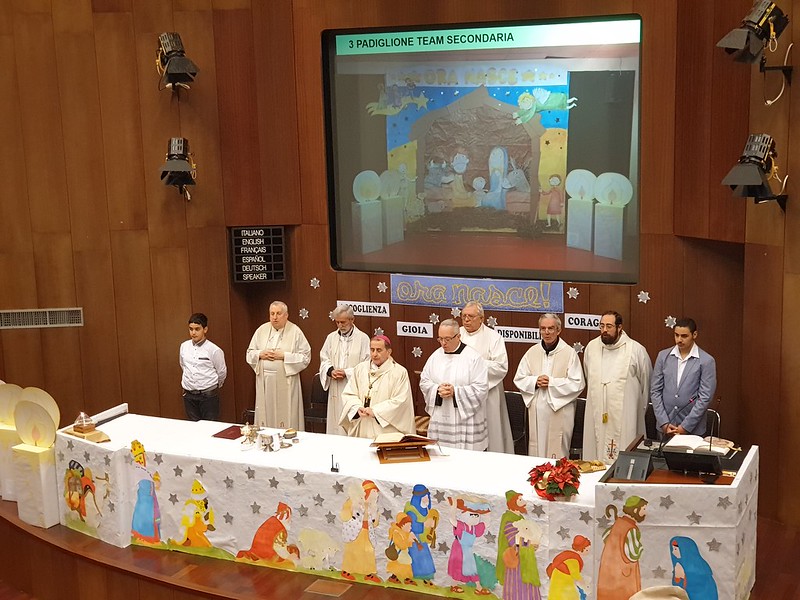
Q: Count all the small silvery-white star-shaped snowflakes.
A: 13